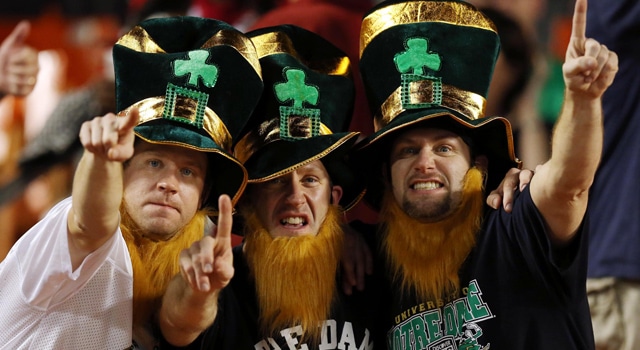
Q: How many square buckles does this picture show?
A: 3